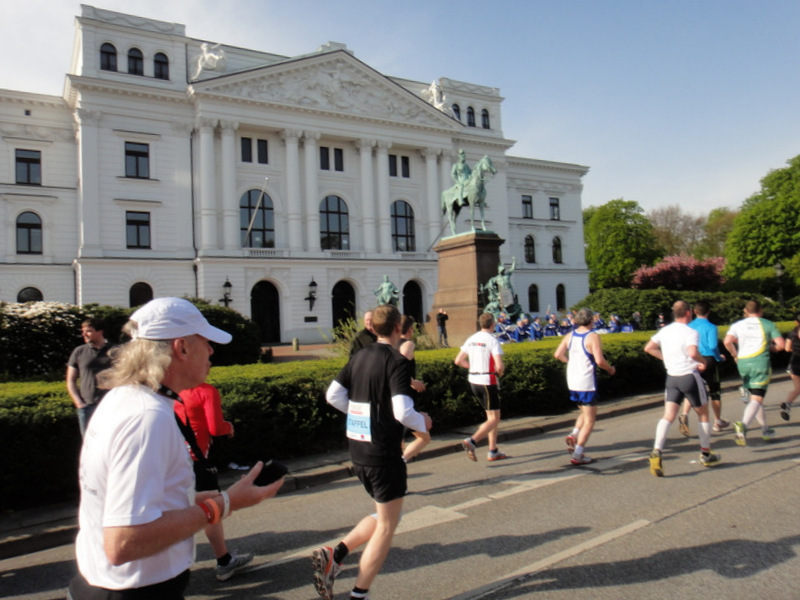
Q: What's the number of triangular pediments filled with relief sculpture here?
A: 1